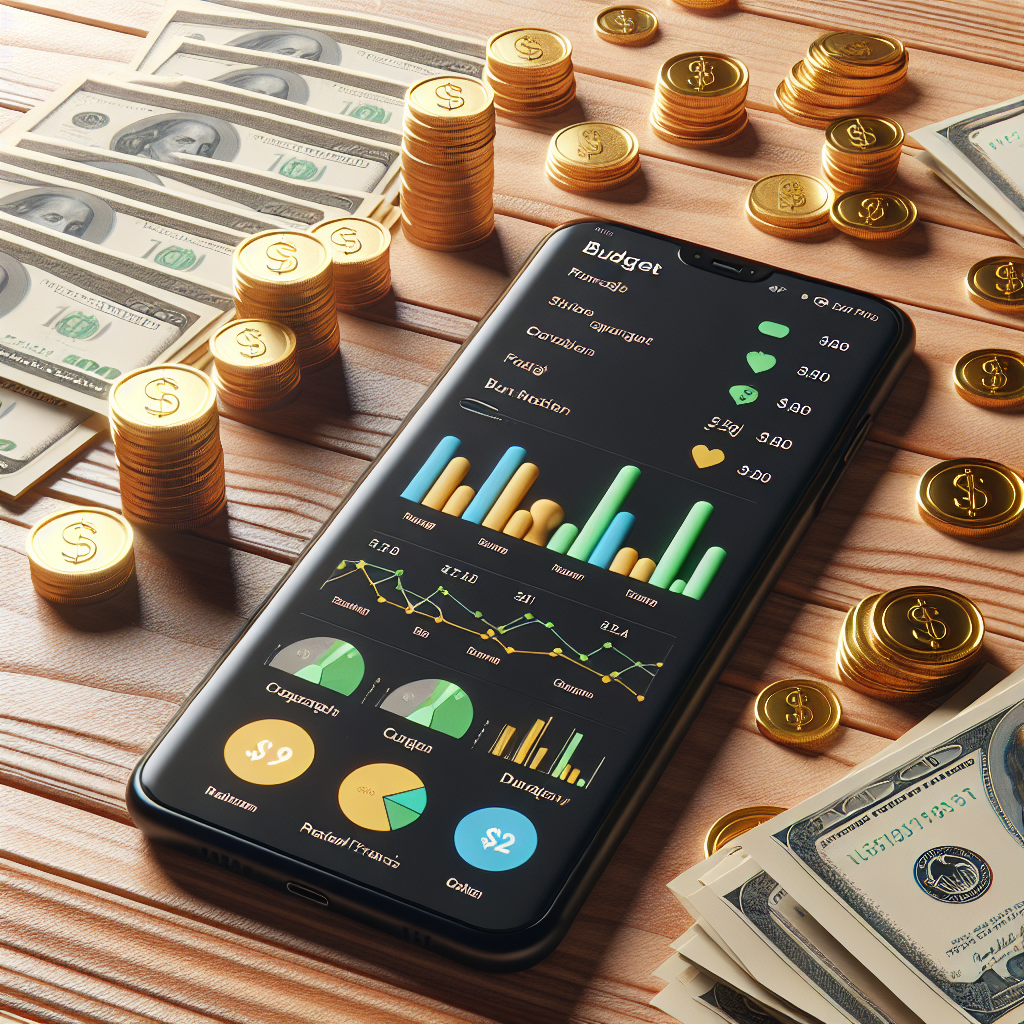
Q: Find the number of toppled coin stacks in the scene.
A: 2